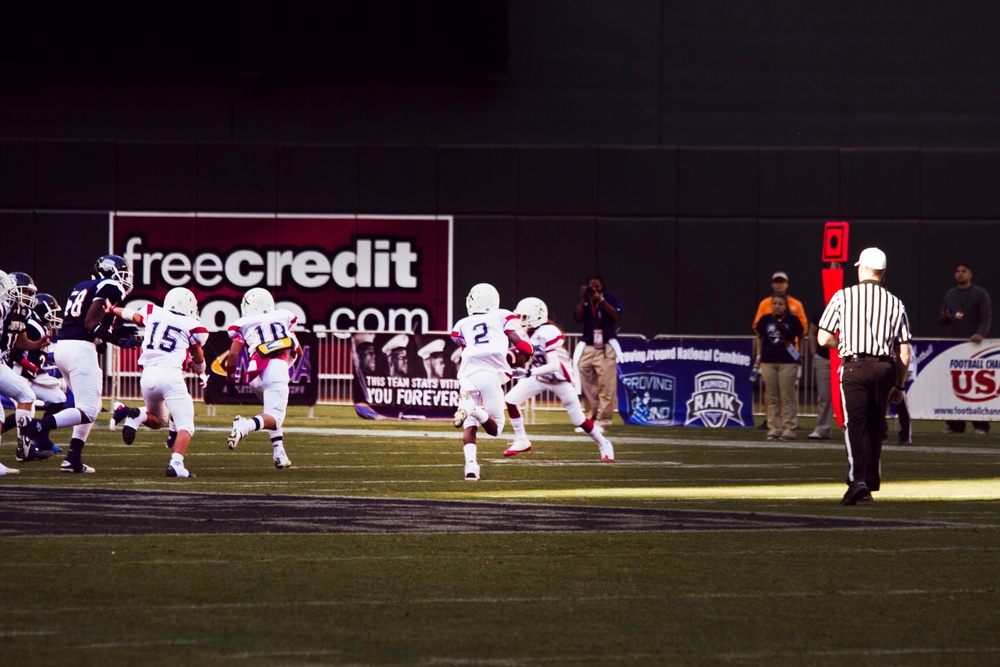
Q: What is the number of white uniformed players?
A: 5